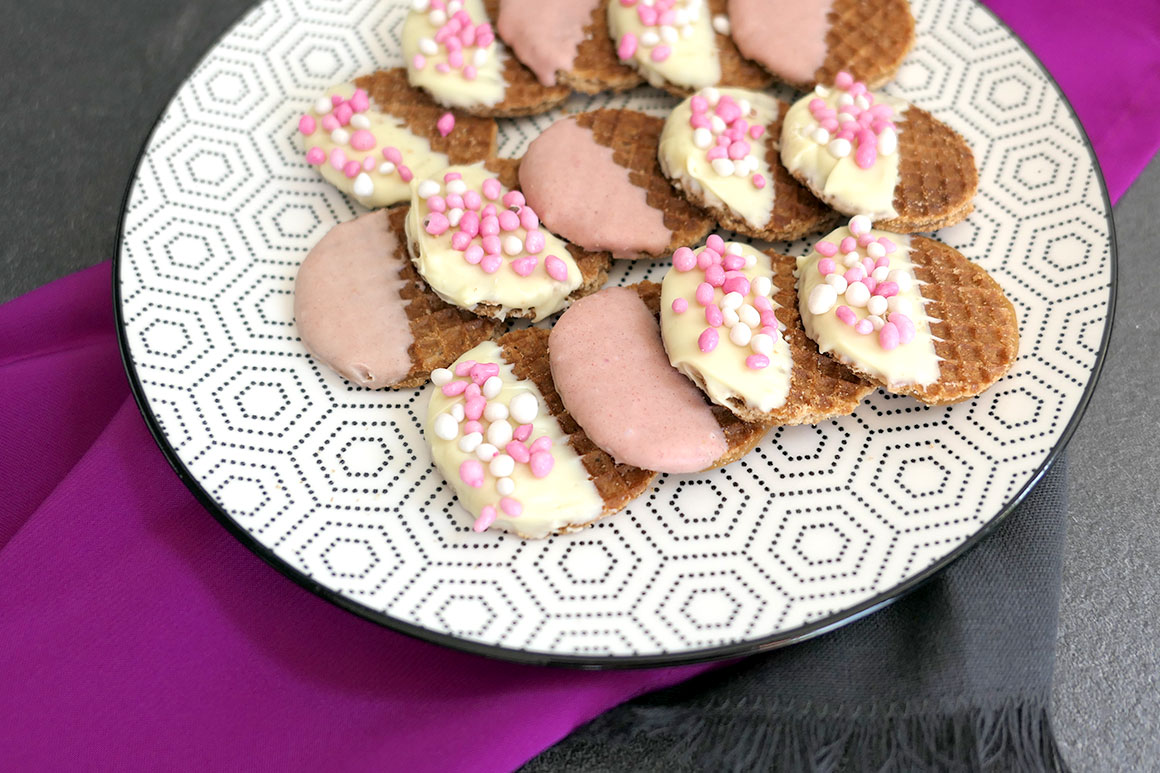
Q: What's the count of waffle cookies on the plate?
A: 14